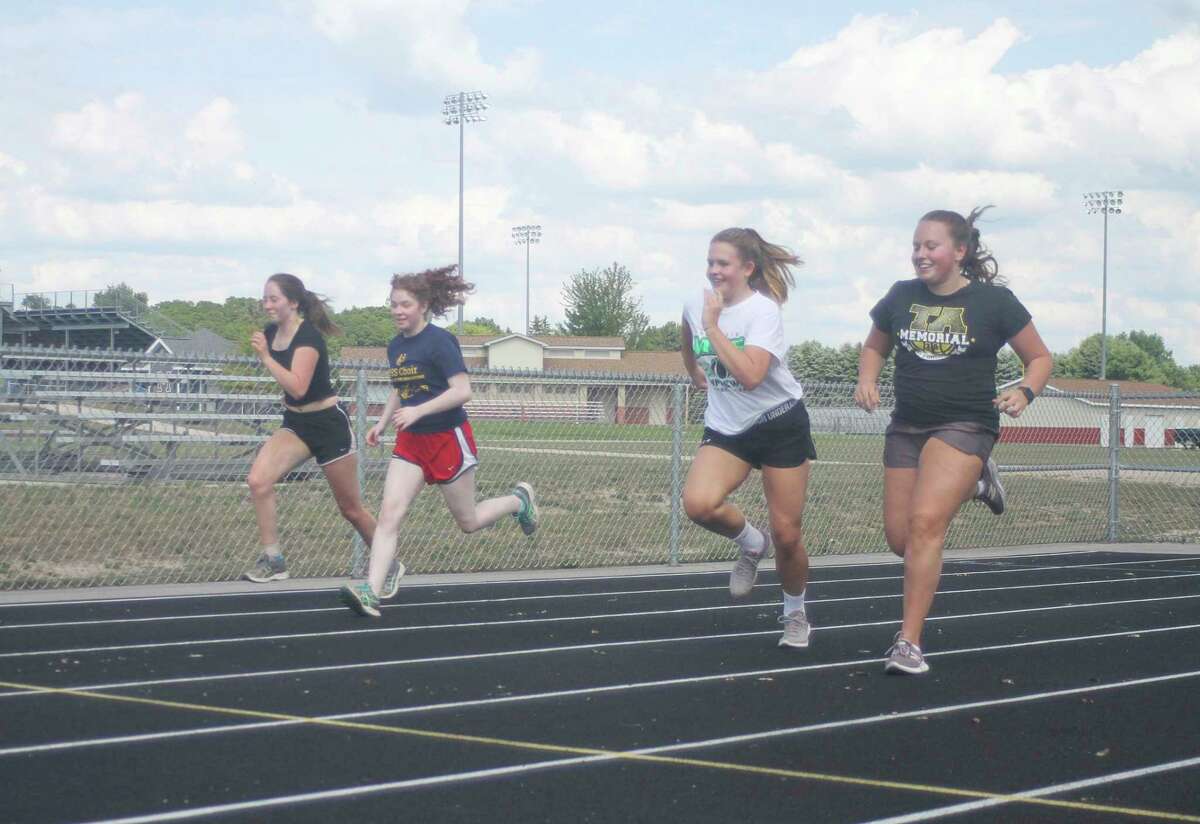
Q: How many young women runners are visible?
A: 4